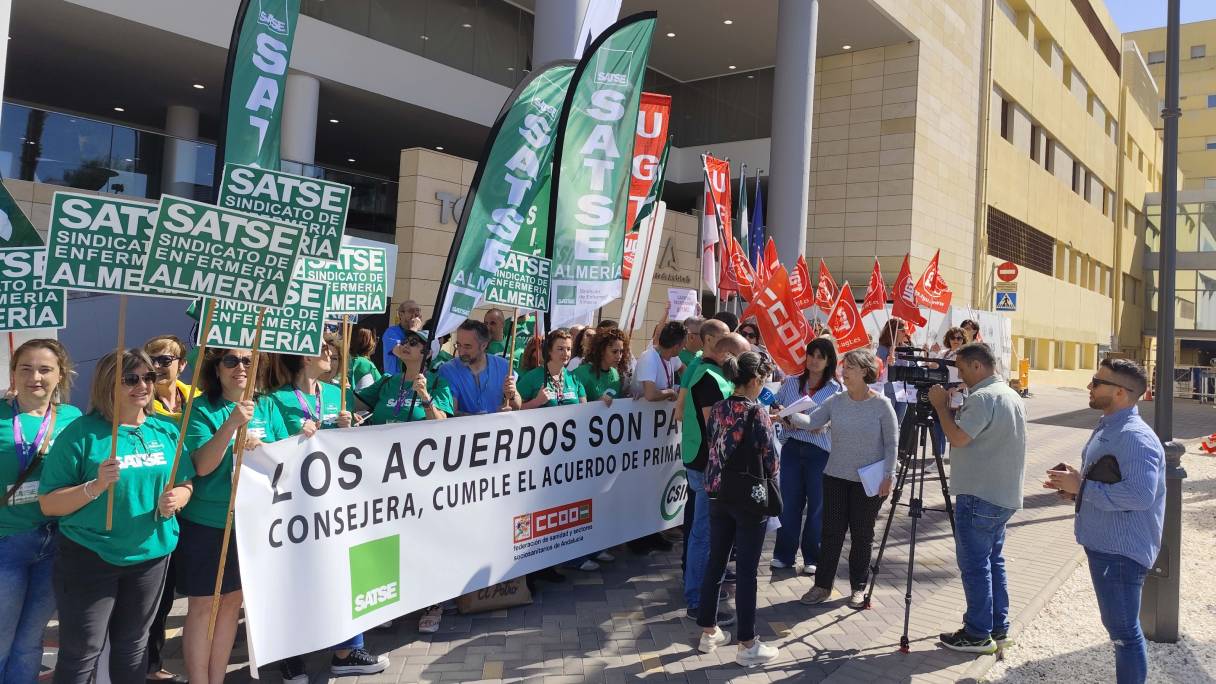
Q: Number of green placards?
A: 7